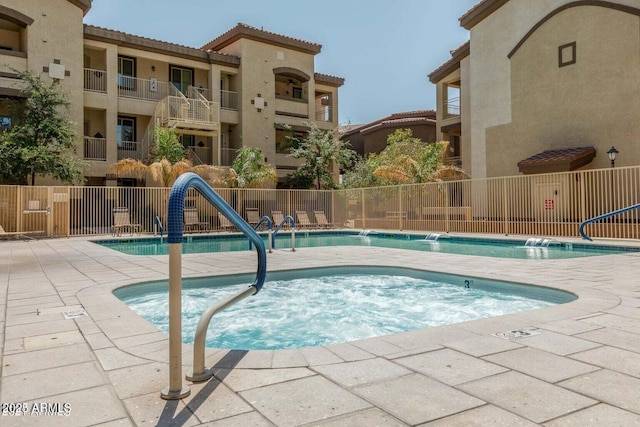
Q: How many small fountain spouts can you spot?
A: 3